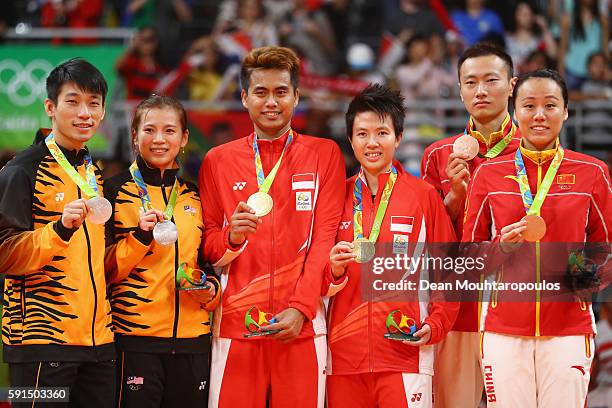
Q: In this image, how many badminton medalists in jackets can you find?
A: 6